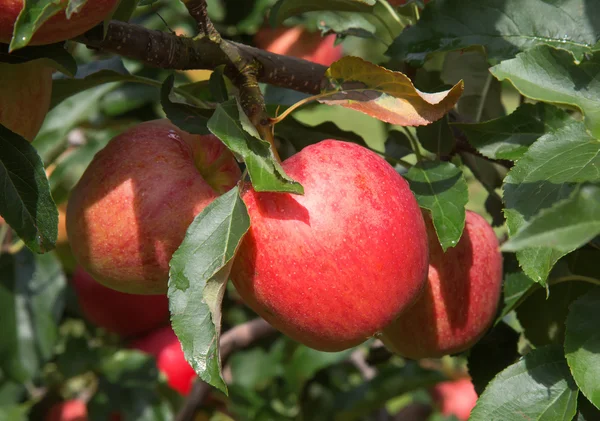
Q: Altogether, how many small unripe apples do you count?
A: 0